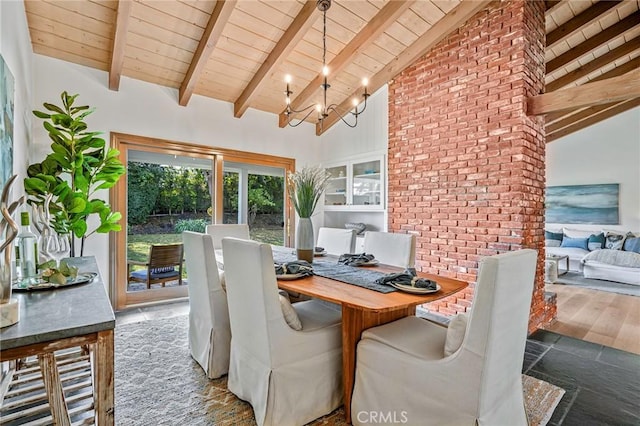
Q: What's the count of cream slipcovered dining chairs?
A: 6